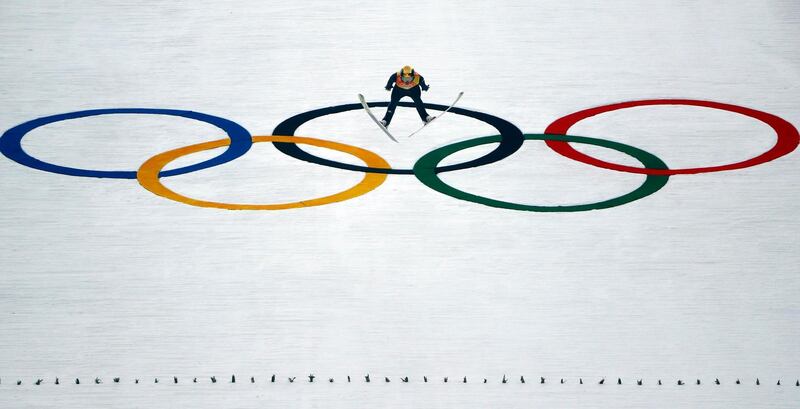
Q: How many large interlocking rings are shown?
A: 5